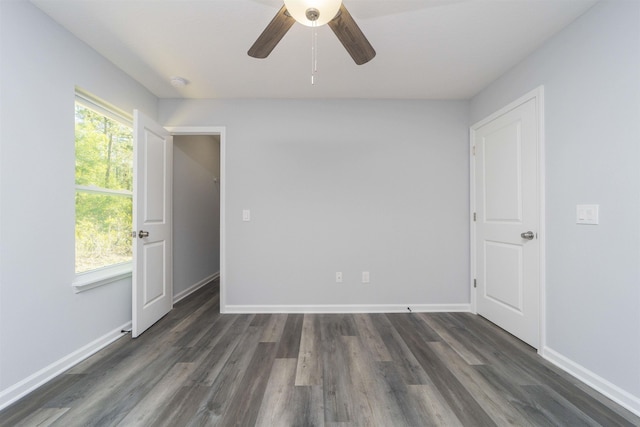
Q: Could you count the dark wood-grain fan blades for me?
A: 2